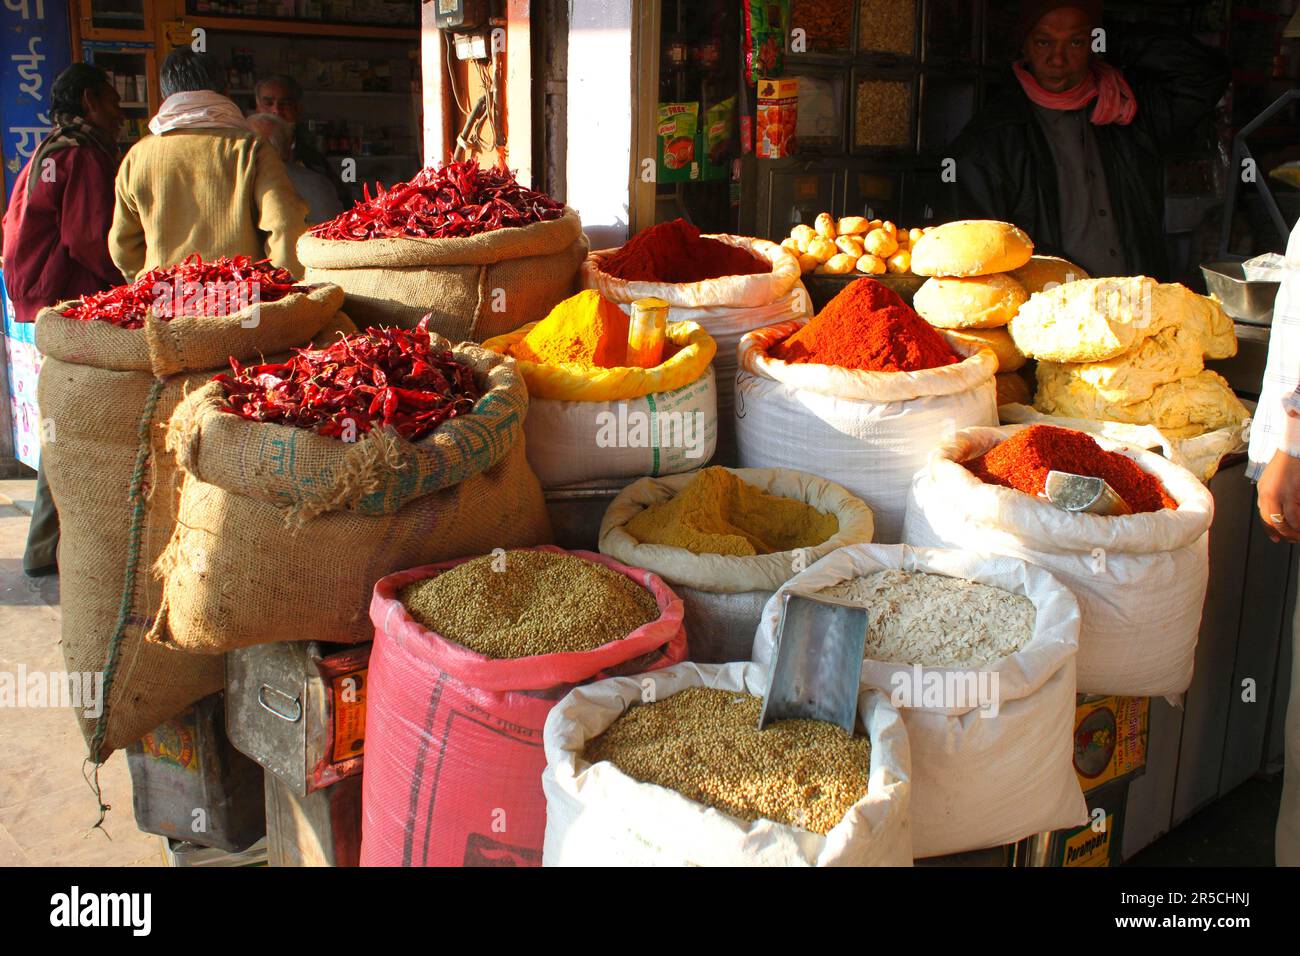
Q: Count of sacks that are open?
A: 11